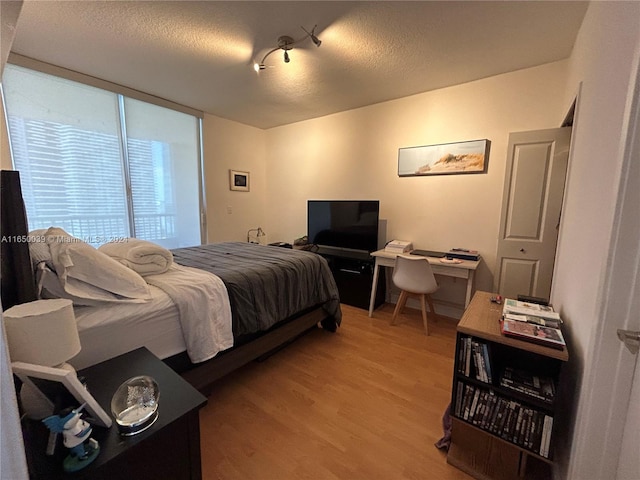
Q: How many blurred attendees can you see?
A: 0